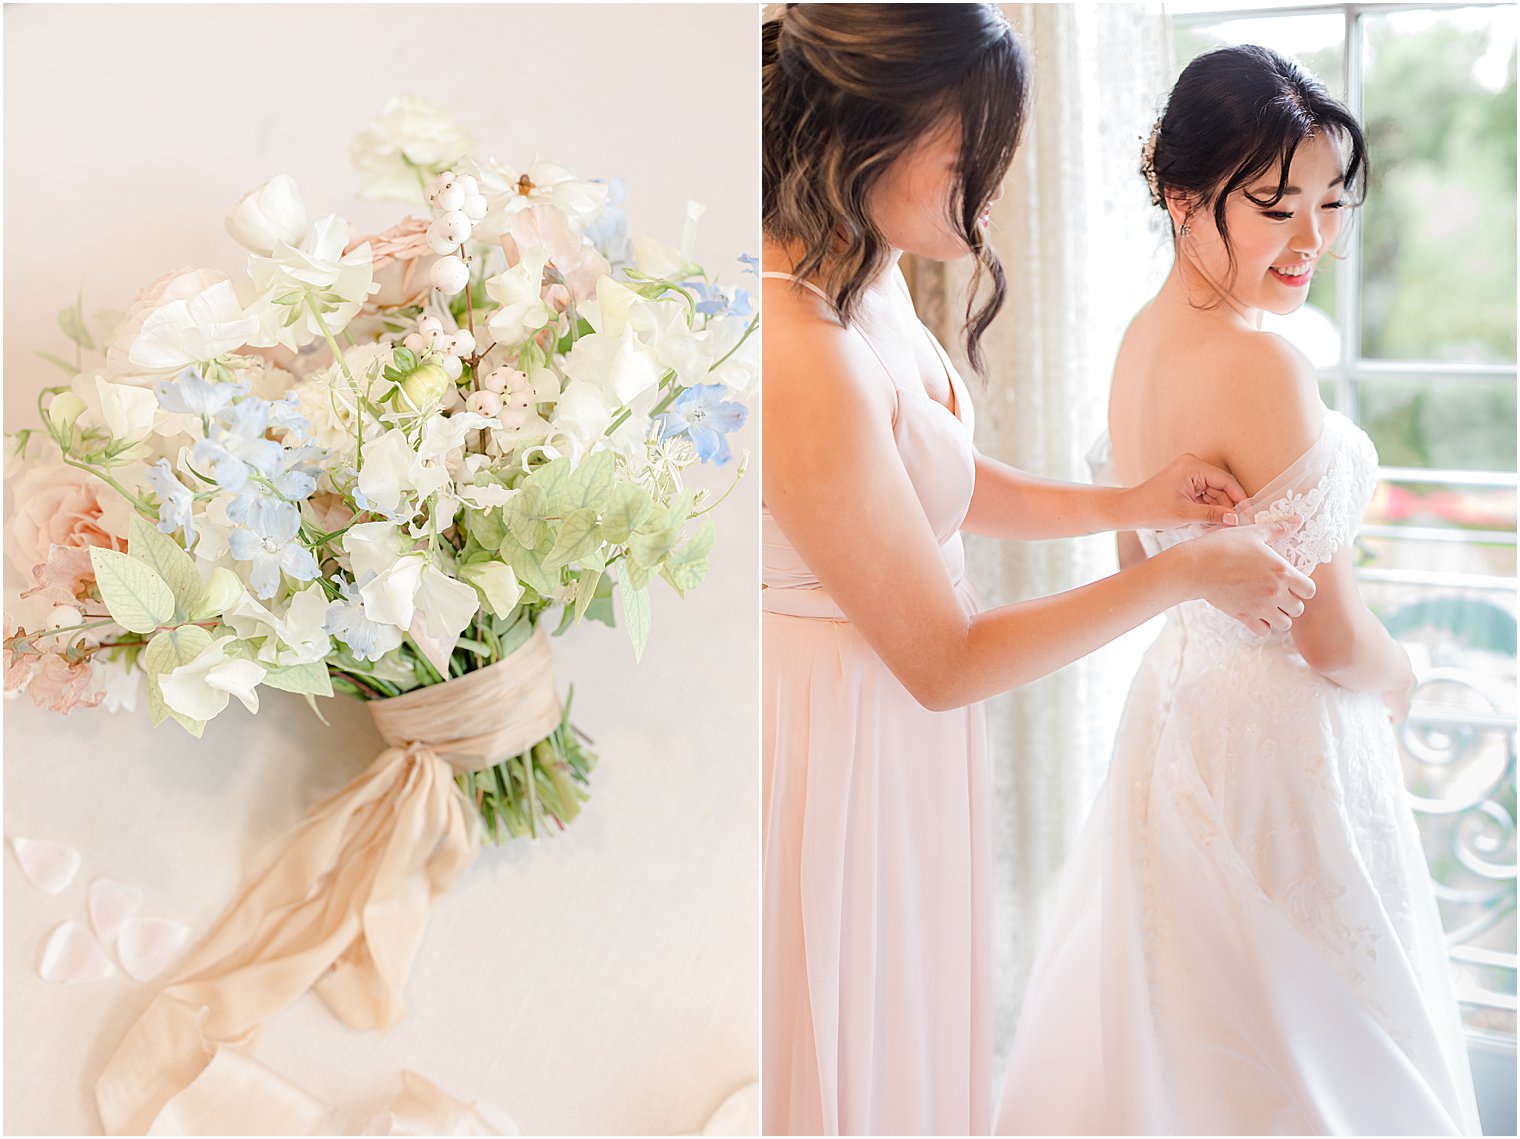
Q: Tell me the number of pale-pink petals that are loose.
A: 4